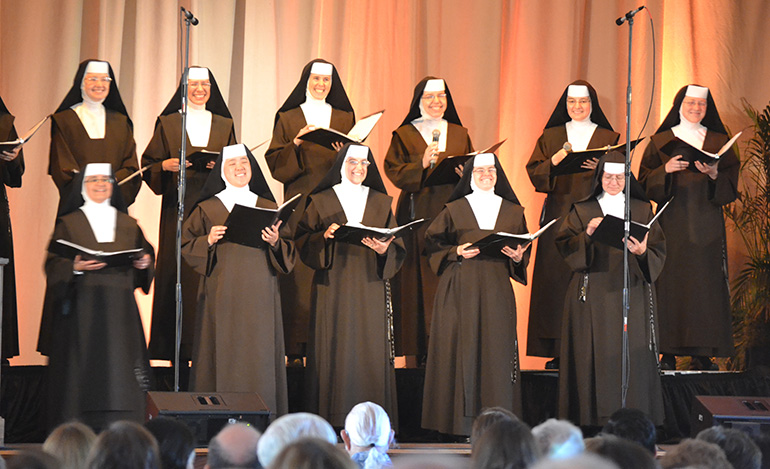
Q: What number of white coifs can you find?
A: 11